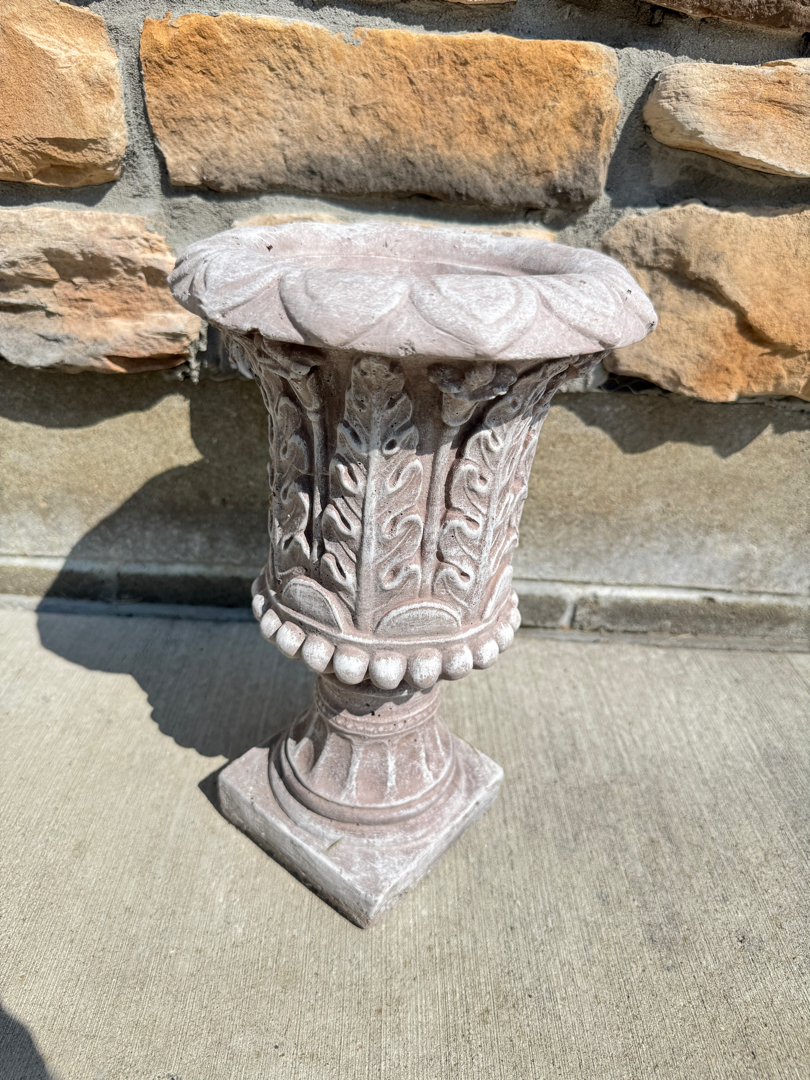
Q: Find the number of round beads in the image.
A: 13